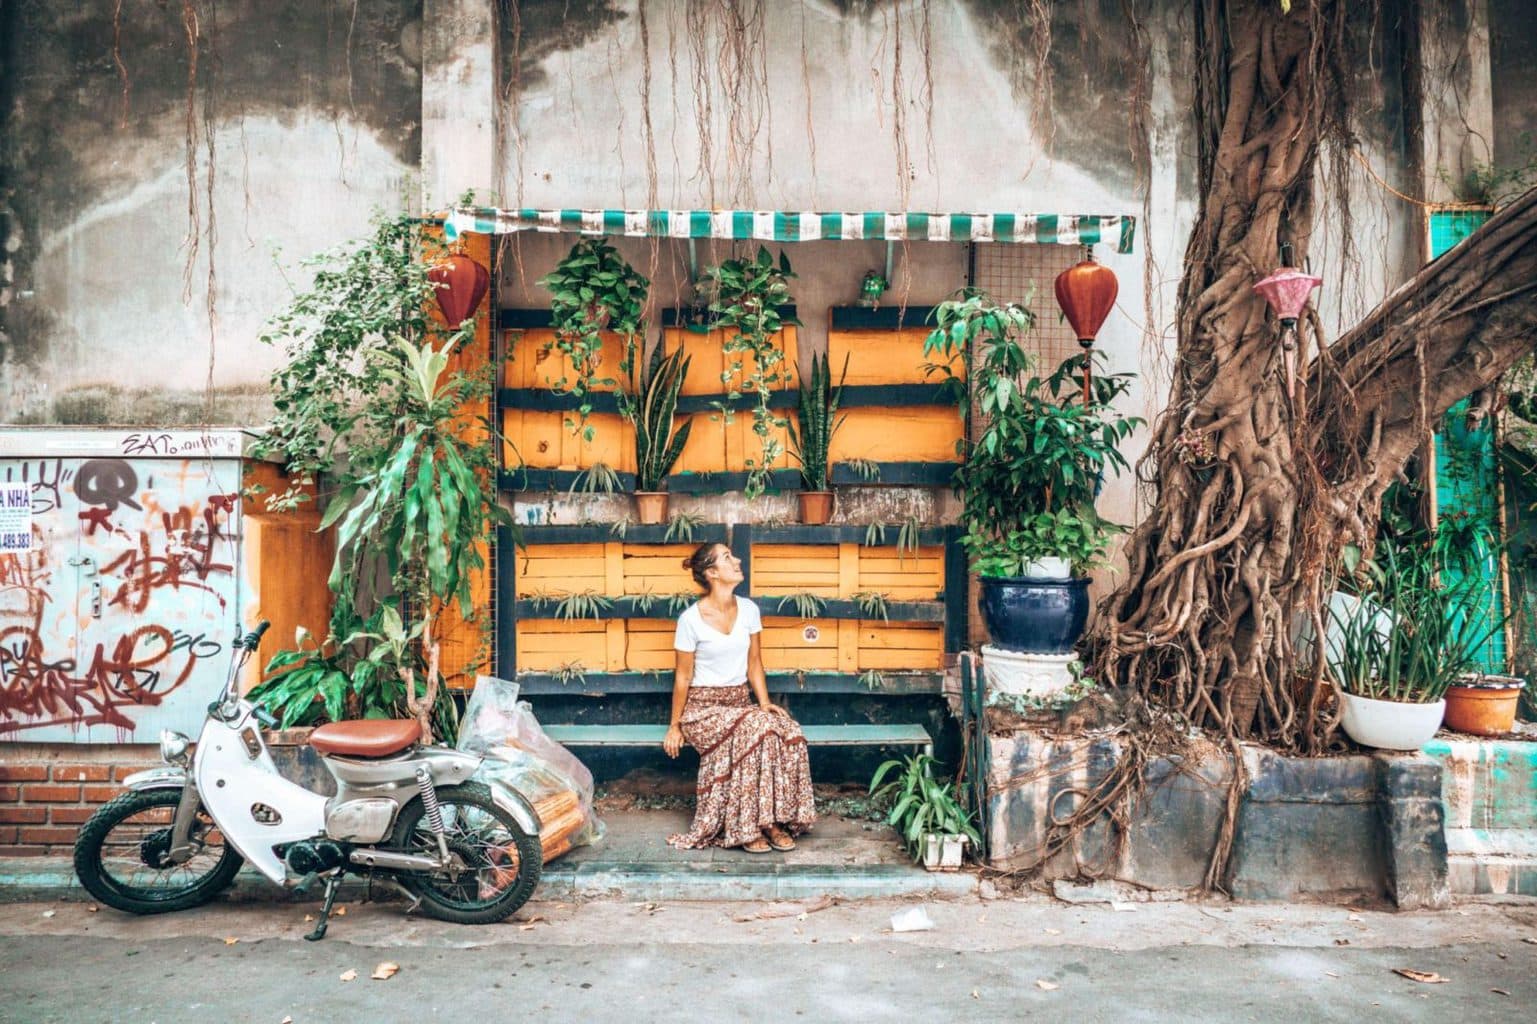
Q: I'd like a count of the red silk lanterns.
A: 2